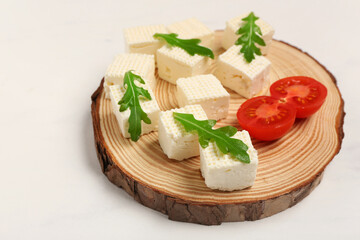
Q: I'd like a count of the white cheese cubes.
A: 10